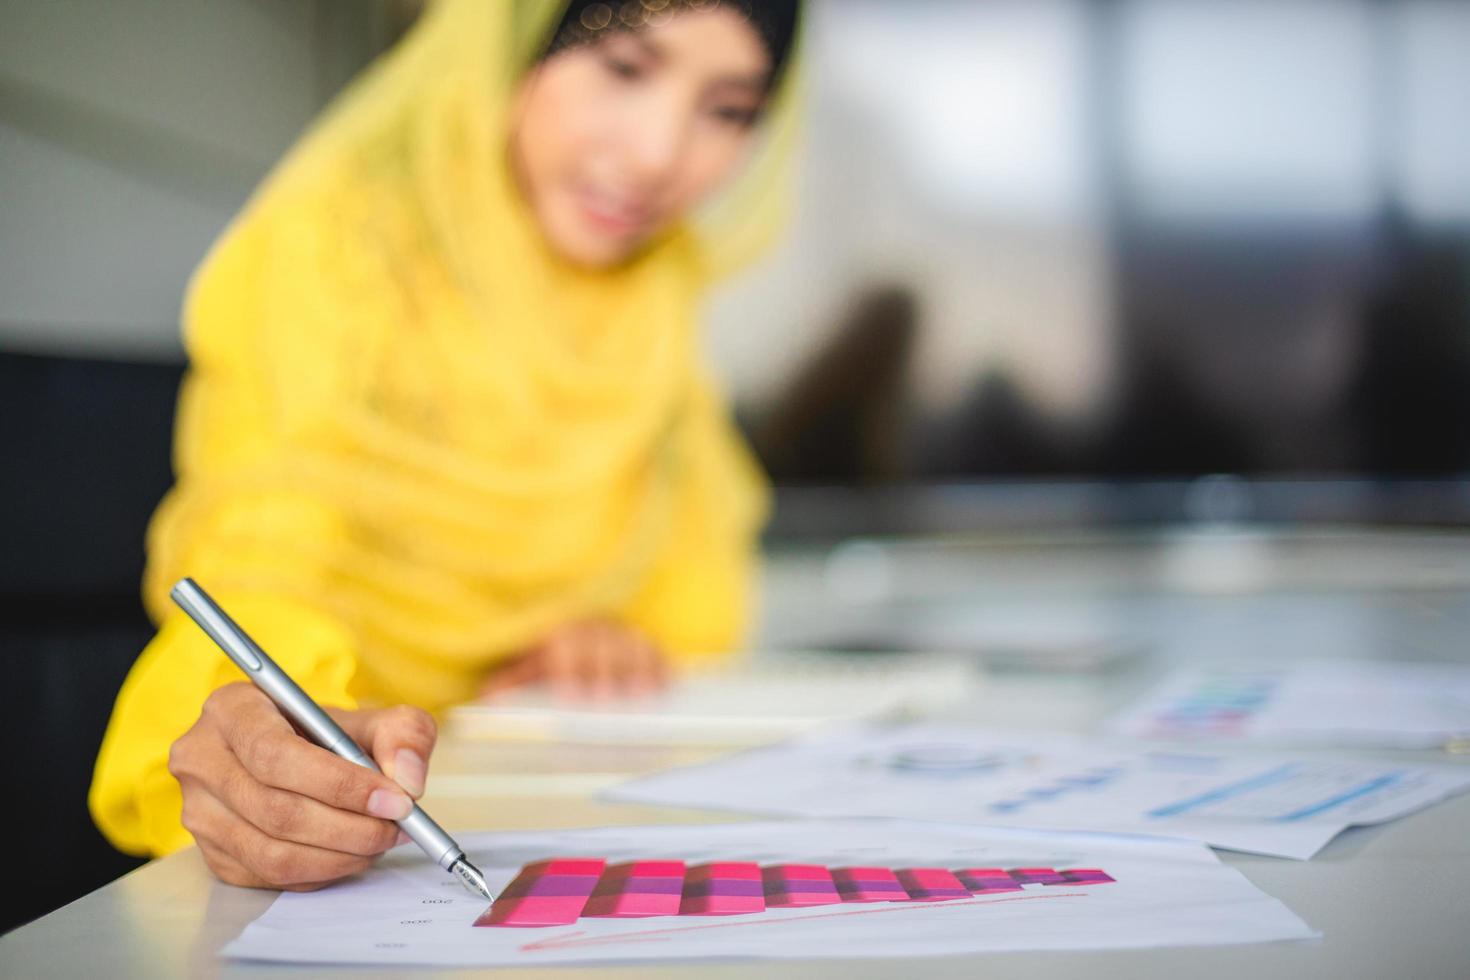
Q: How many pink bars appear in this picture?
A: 9